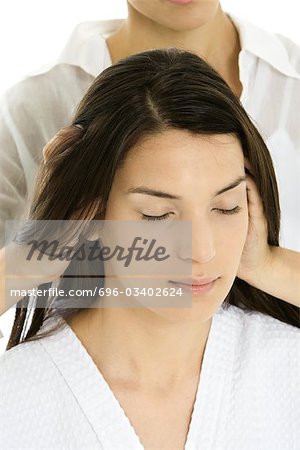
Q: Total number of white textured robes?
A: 1